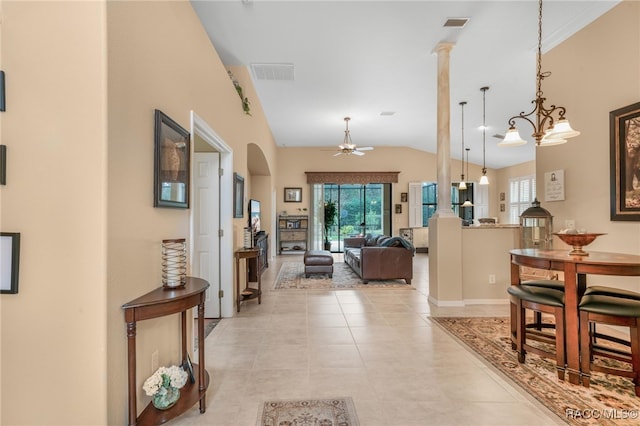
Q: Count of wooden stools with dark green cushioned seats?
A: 4